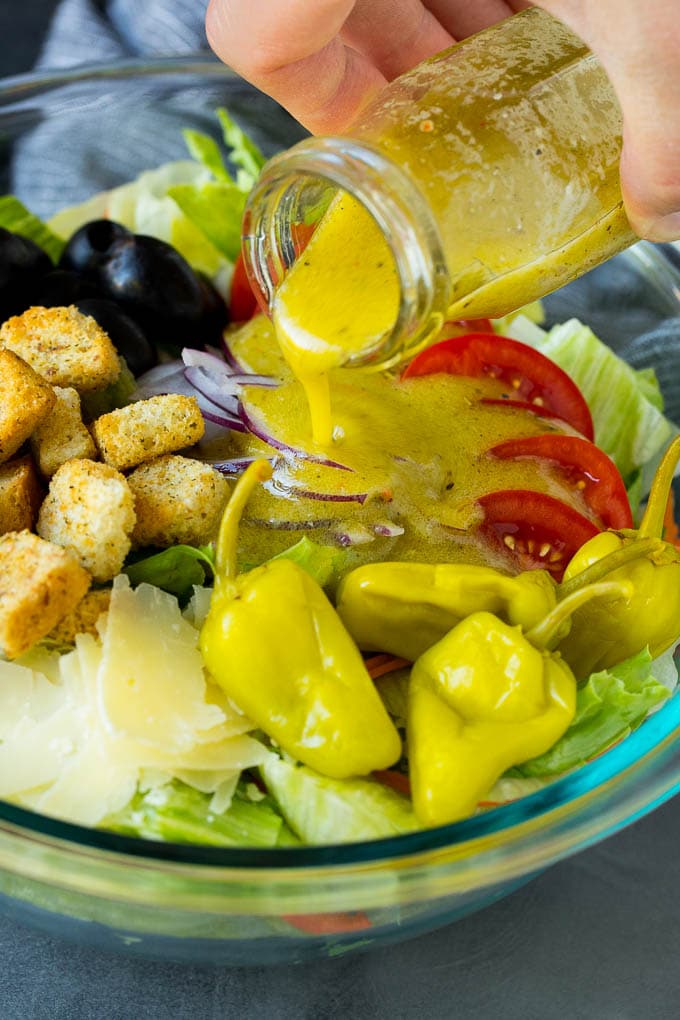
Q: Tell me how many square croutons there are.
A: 9